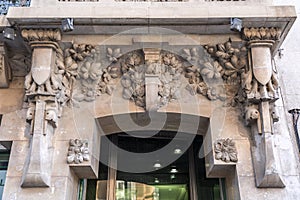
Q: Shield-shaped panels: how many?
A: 2